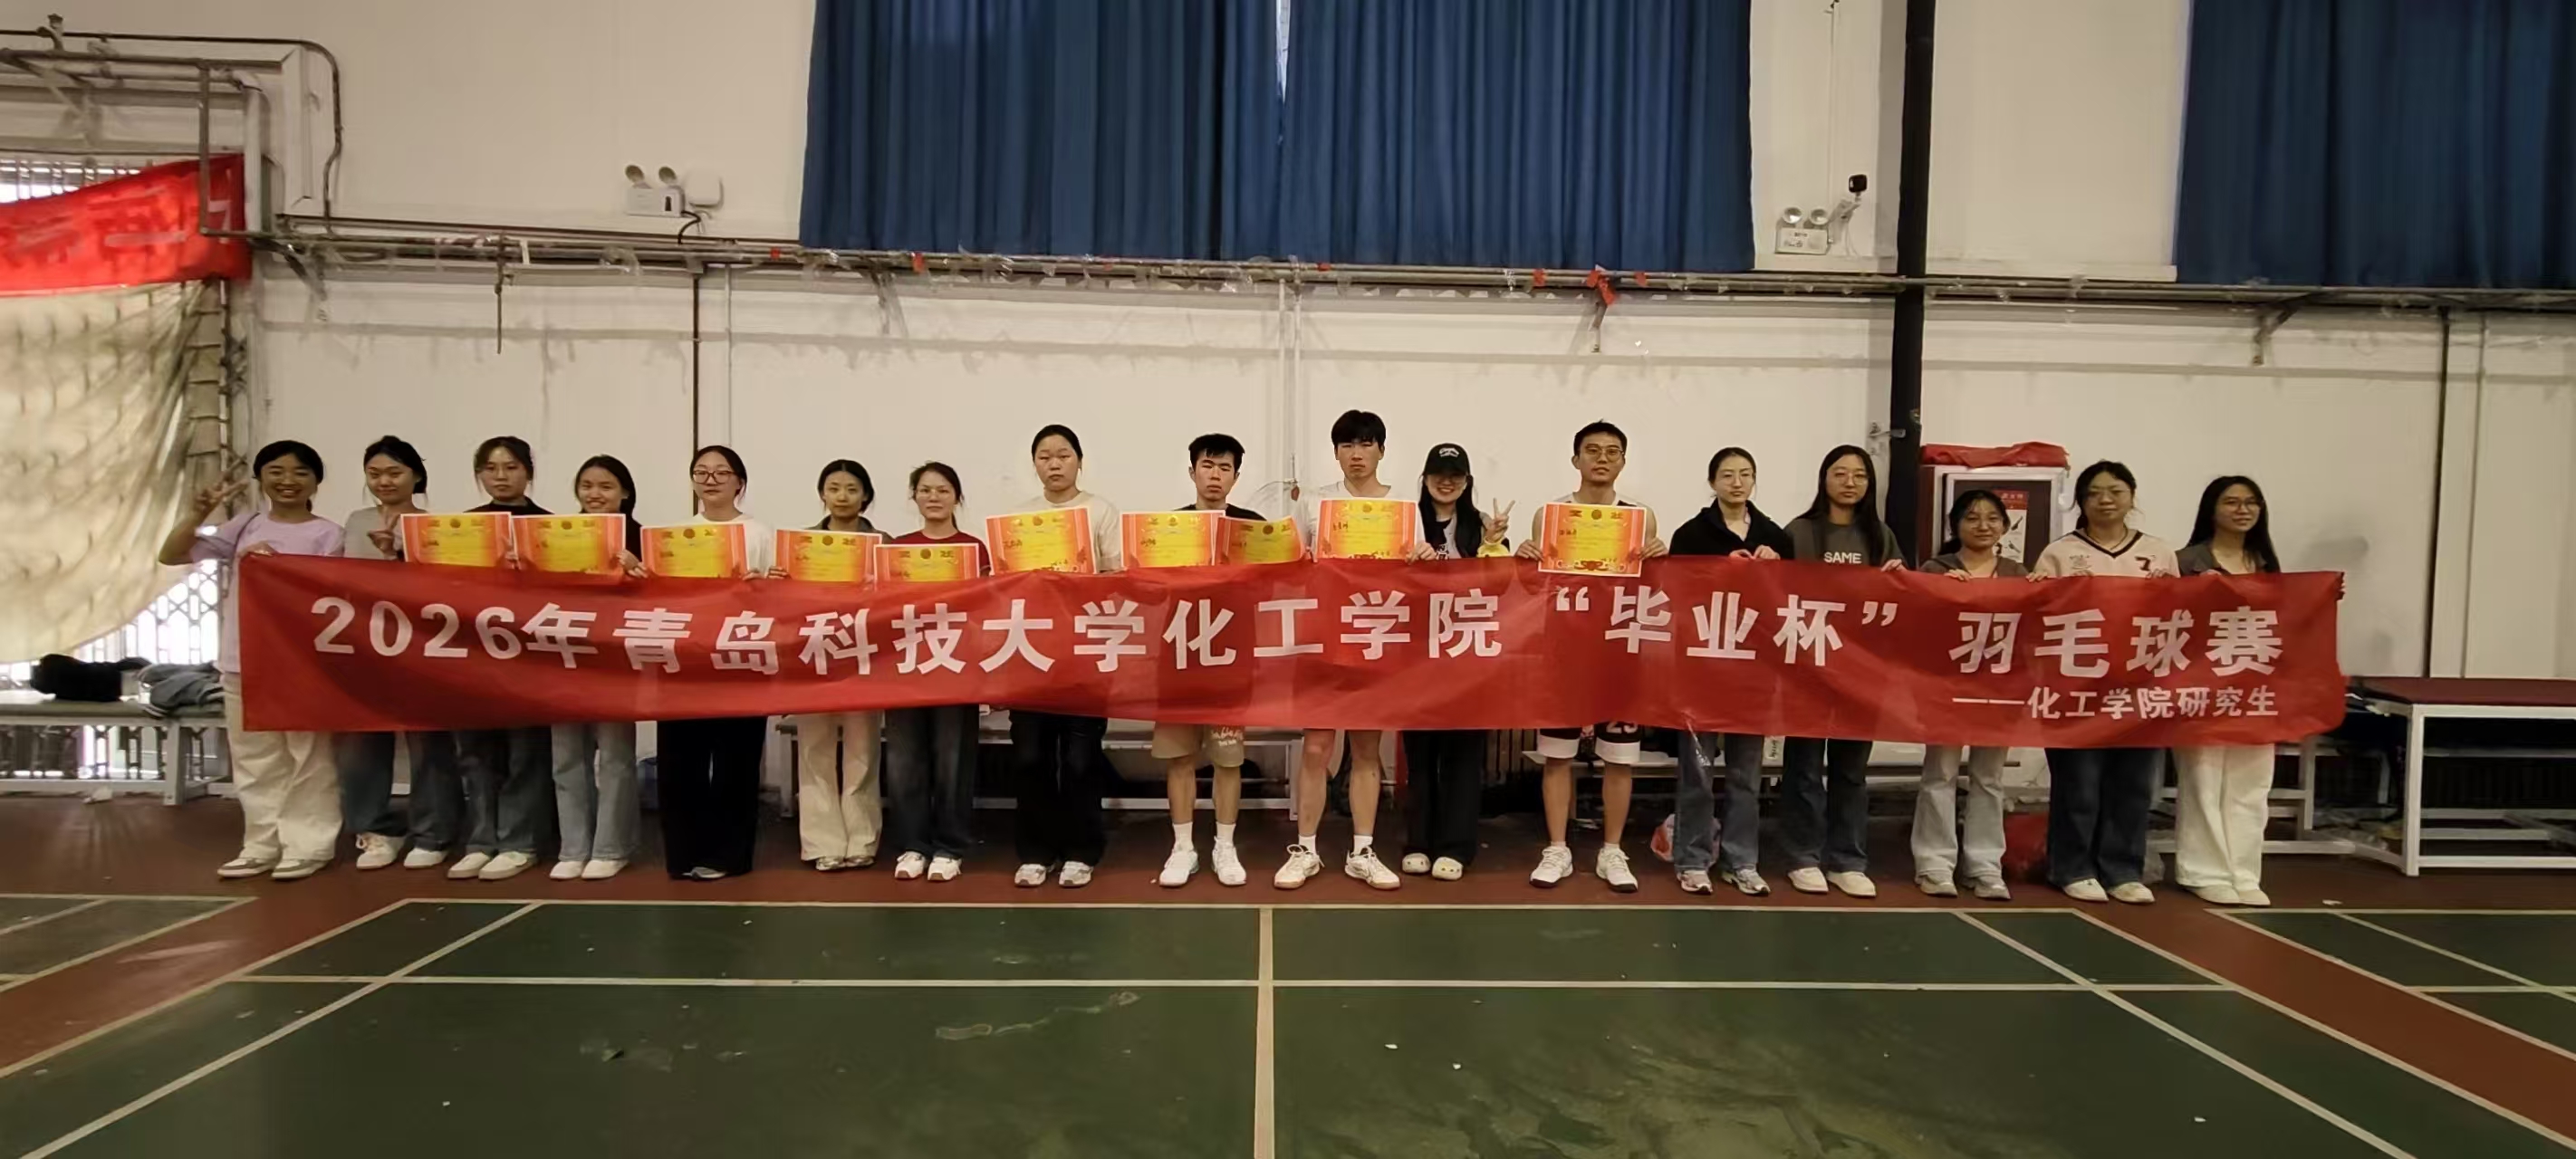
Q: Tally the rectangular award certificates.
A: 10